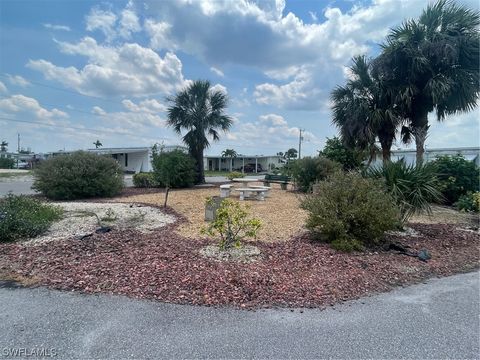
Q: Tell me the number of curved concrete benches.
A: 3